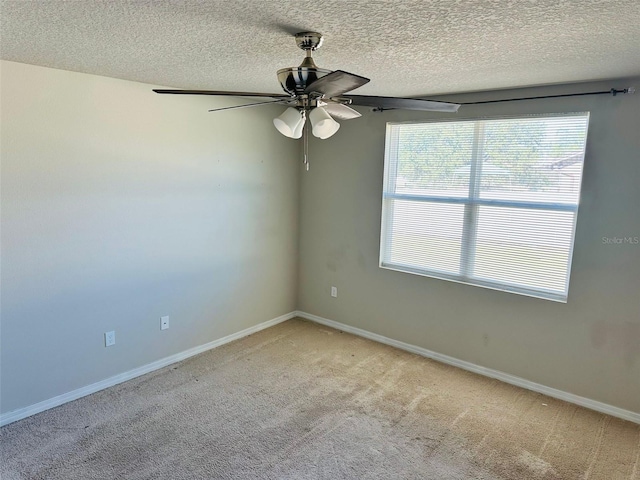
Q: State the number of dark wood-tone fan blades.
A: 5